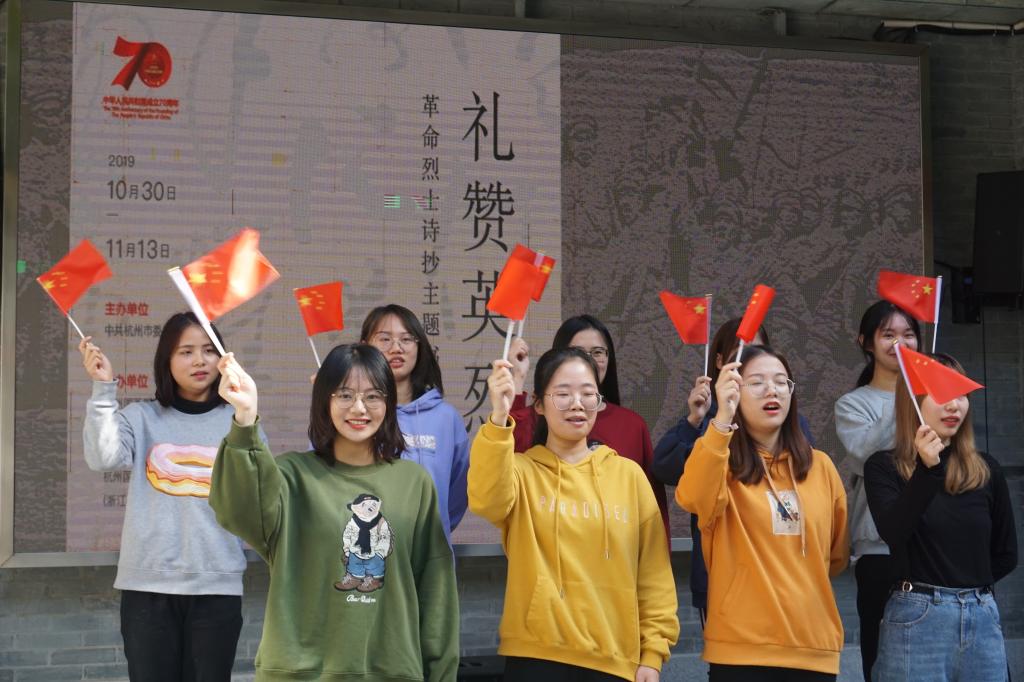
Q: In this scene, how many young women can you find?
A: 9